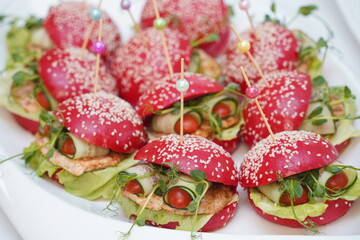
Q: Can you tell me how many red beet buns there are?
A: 10